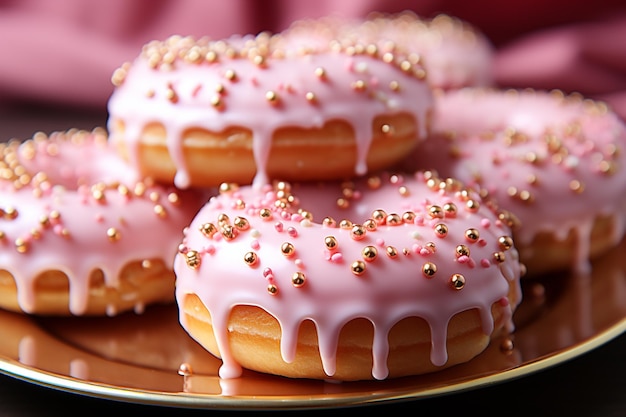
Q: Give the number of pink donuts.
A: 5